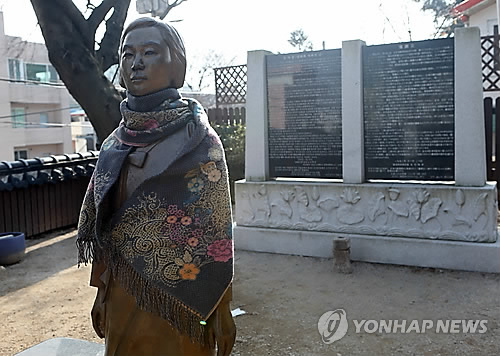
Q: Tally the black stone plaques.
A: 2